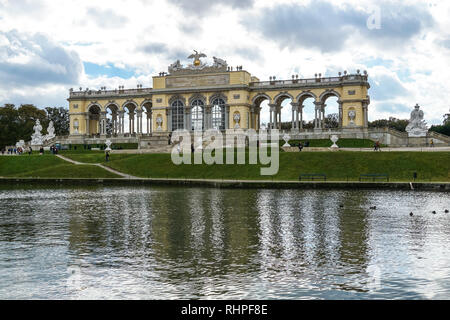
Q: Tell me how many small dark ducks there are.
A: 5